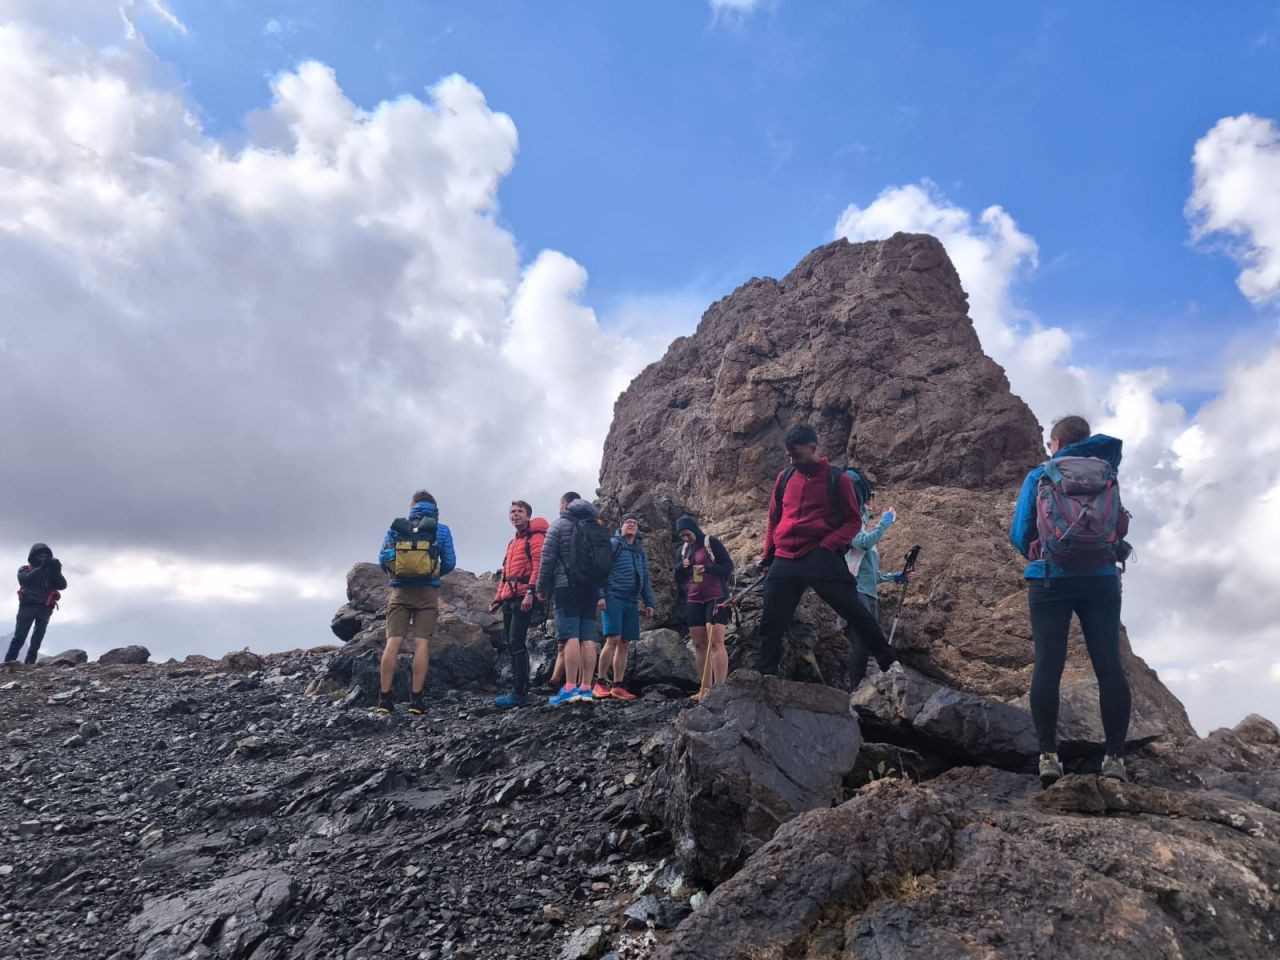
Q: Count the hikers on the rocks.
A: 9